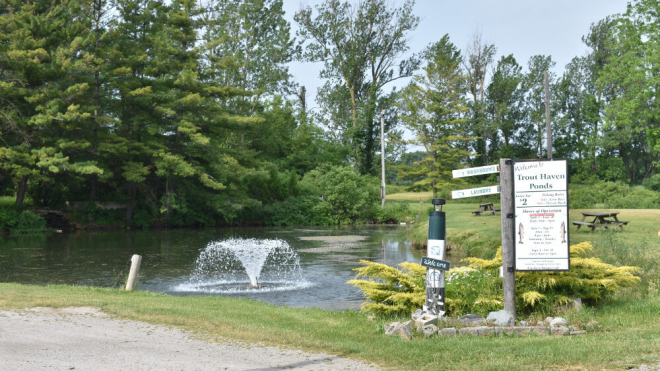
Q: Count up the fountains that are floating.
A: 1